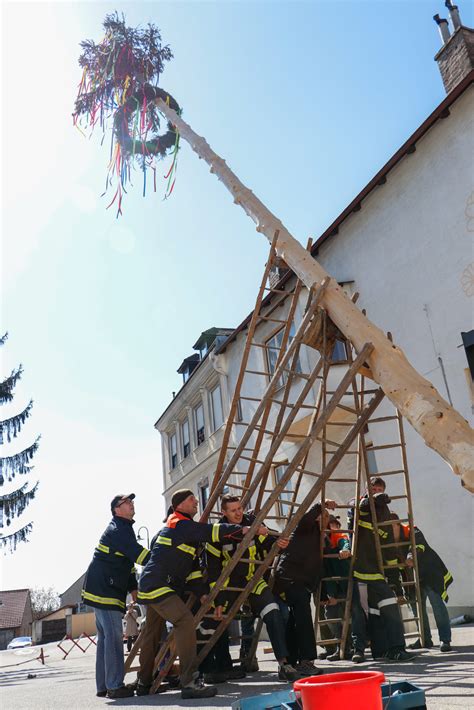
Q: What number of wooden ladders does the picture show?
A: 6